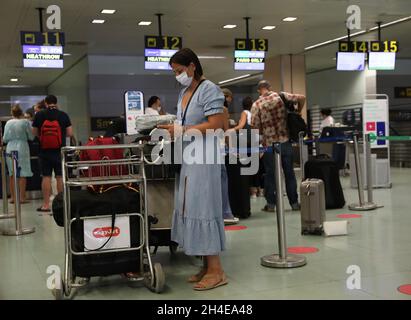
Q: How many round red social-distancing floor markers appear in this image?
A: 4